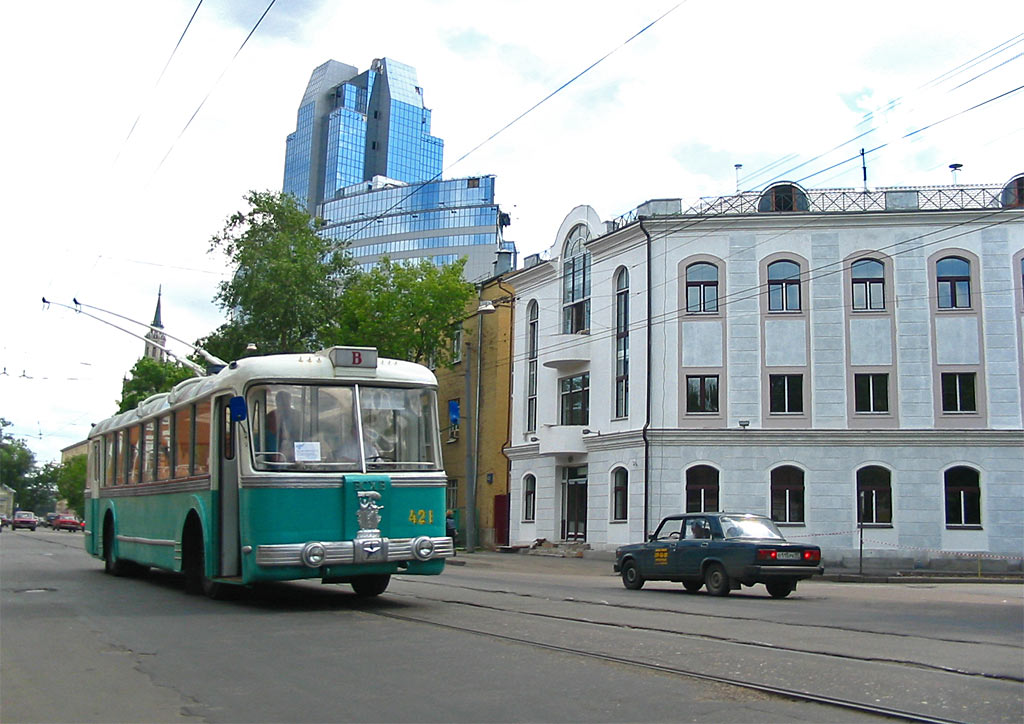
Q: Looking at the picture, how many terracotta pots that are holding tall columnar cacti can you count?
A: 0